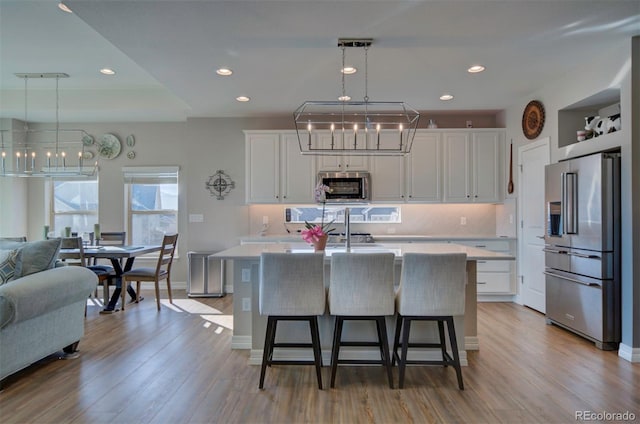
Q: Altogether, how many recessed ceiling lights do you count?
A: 8